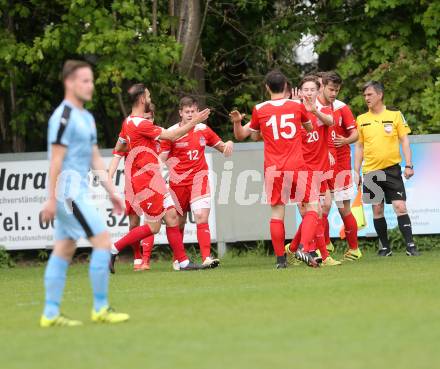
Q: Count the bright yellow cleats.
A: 6